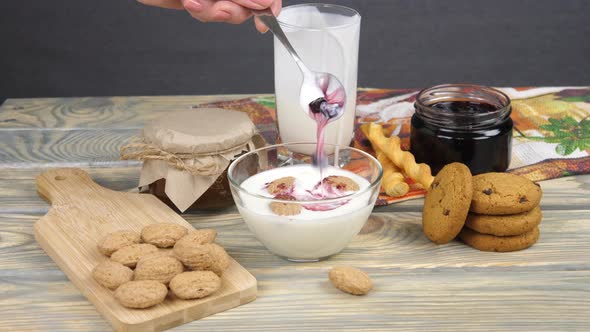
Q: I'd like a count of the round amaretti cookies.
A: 14